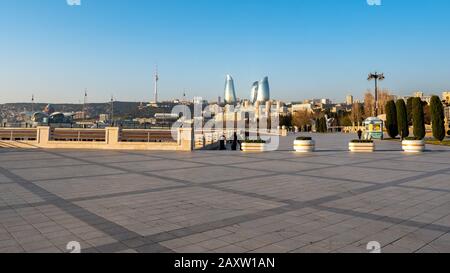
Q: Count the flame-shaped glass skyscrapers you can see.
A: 3